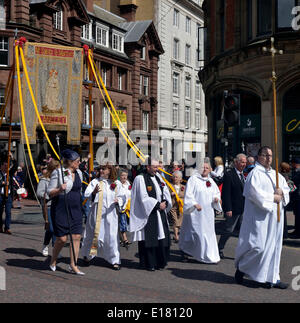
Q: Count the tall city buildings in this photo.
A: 3